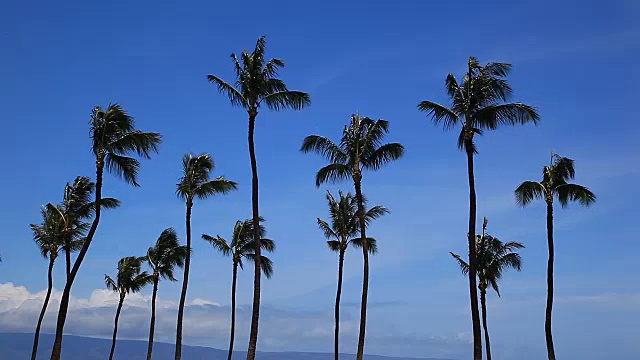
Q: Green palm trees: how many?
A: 13